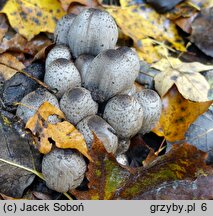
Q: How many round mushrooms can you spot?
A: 12